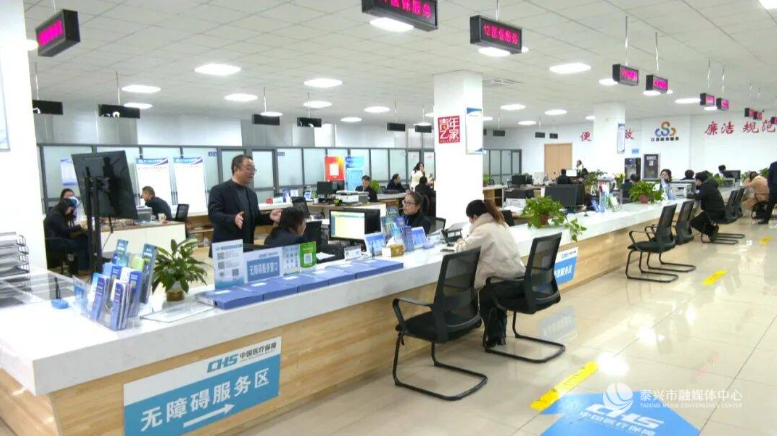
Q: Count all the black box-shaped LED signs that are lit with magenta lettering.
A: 10